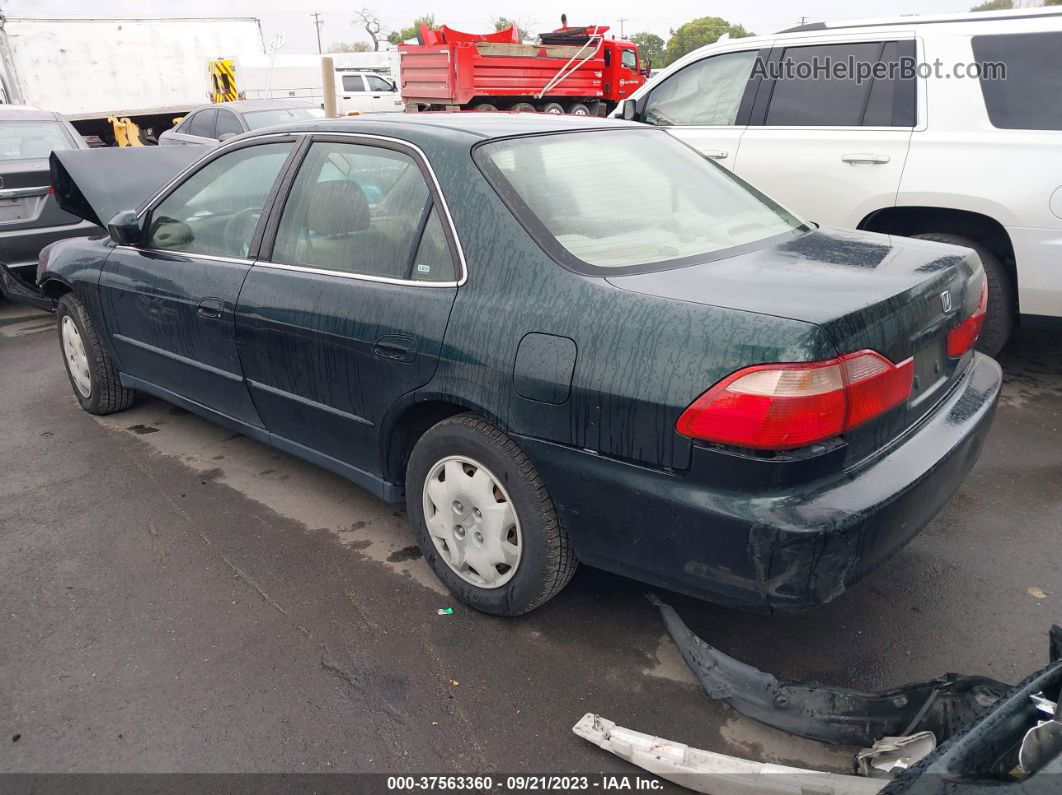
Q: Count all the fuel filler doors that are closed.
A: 2